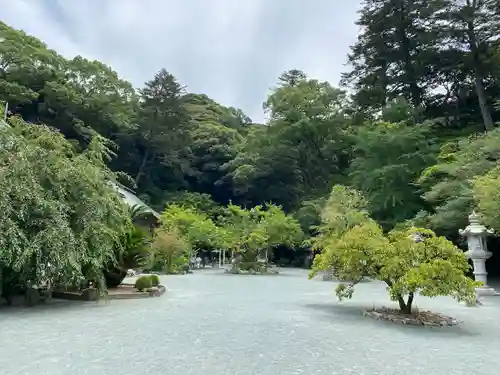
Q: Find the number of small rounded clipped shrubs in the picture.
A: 2